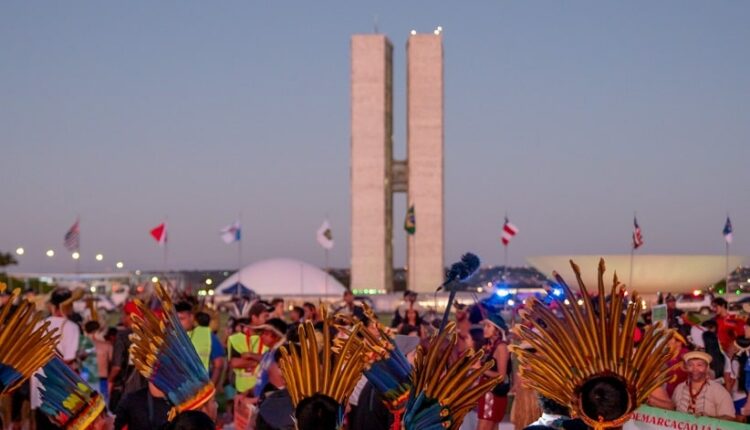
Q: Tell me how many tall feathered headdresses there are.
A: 7